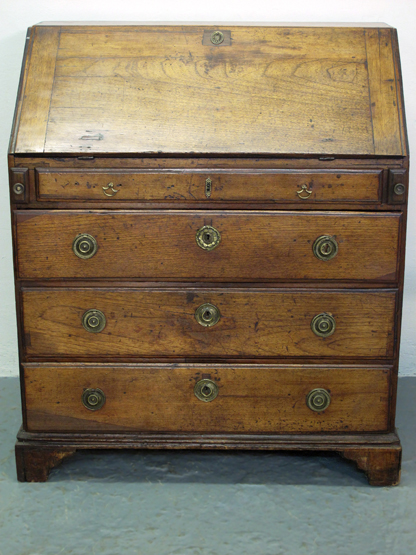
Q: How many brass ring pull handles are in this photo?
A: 6